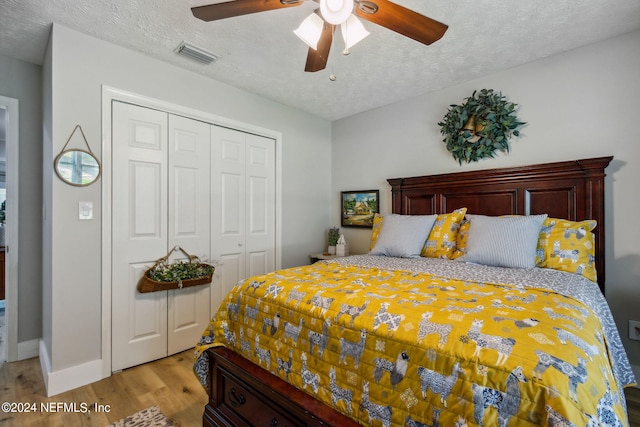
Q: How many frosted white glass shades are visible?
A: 3